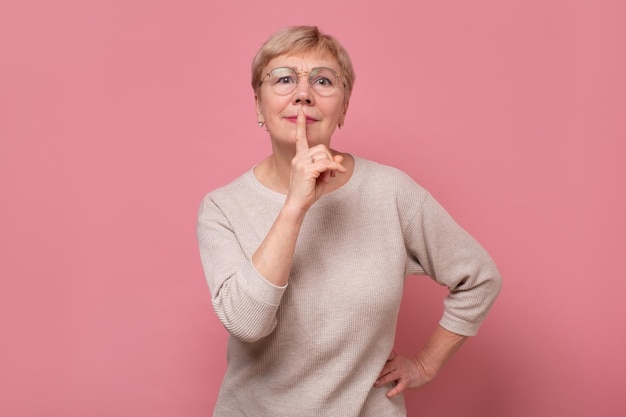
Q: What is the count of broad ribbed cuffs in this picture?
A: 2